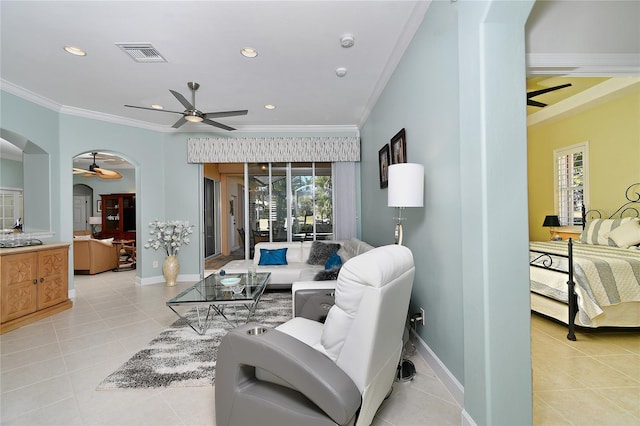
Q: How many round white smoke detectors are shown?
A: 2